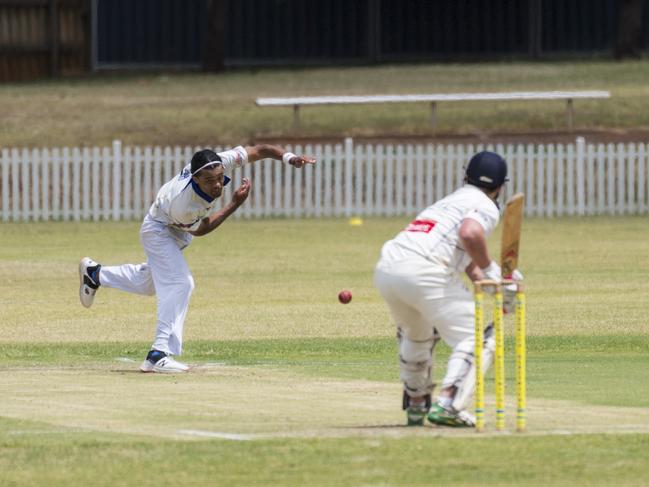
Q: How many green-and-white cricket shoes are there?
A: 2